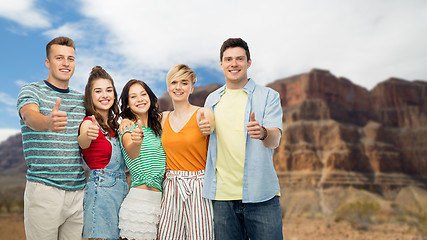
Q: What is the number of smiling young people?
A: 5